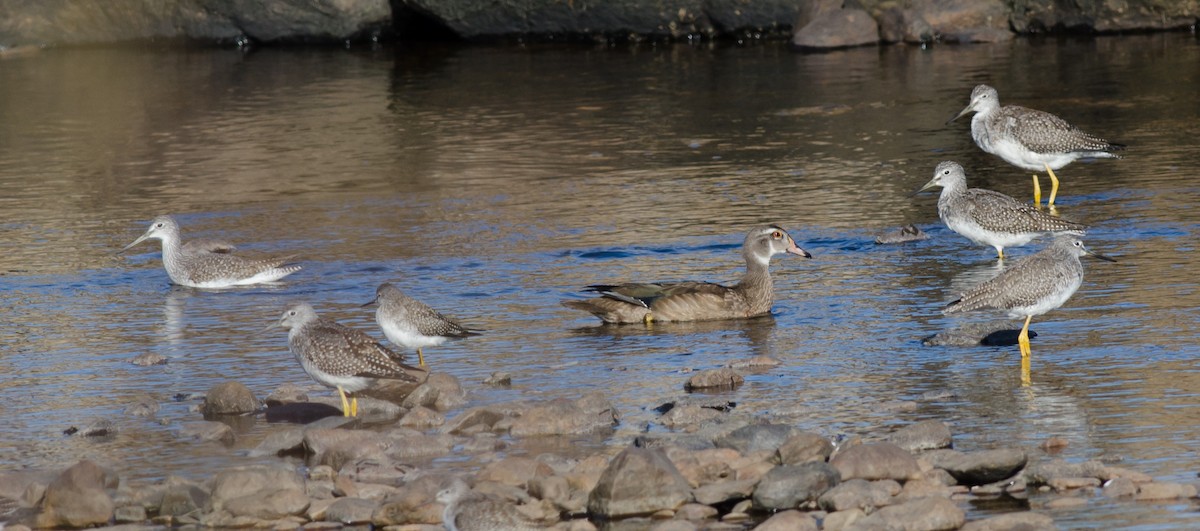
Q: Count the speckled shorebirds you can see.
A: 7